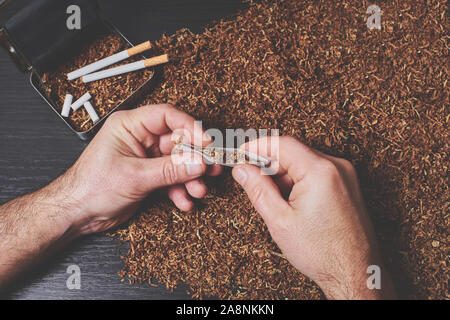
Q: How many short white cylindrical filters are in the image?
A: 3